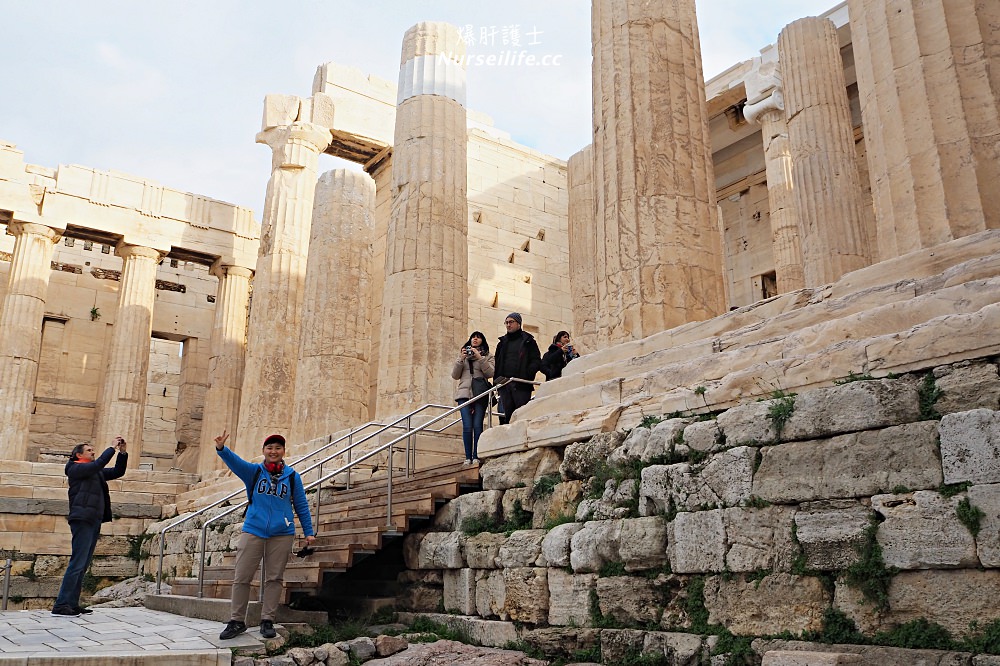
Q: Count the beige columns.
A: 11